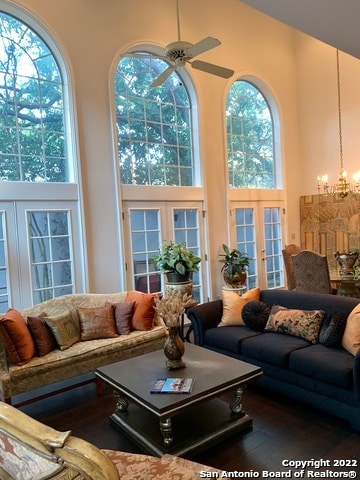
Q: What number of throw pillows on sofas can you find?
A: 11